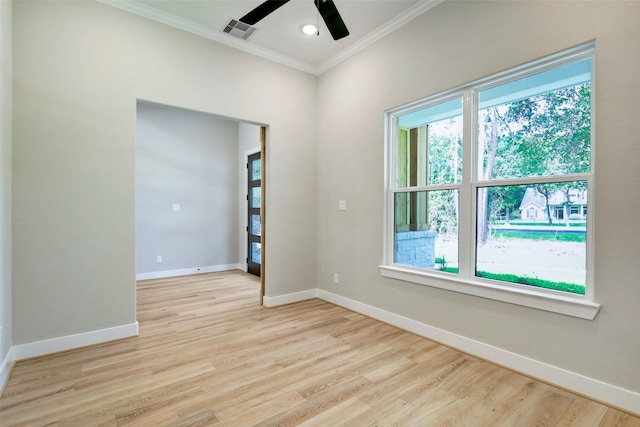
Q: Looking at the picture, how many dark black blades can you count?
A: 2